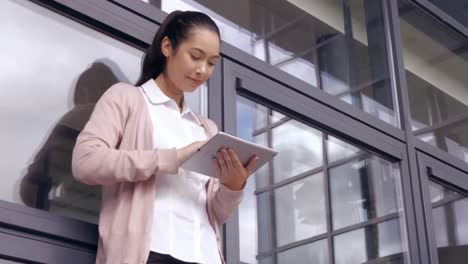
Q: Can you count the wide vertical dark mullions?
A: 2